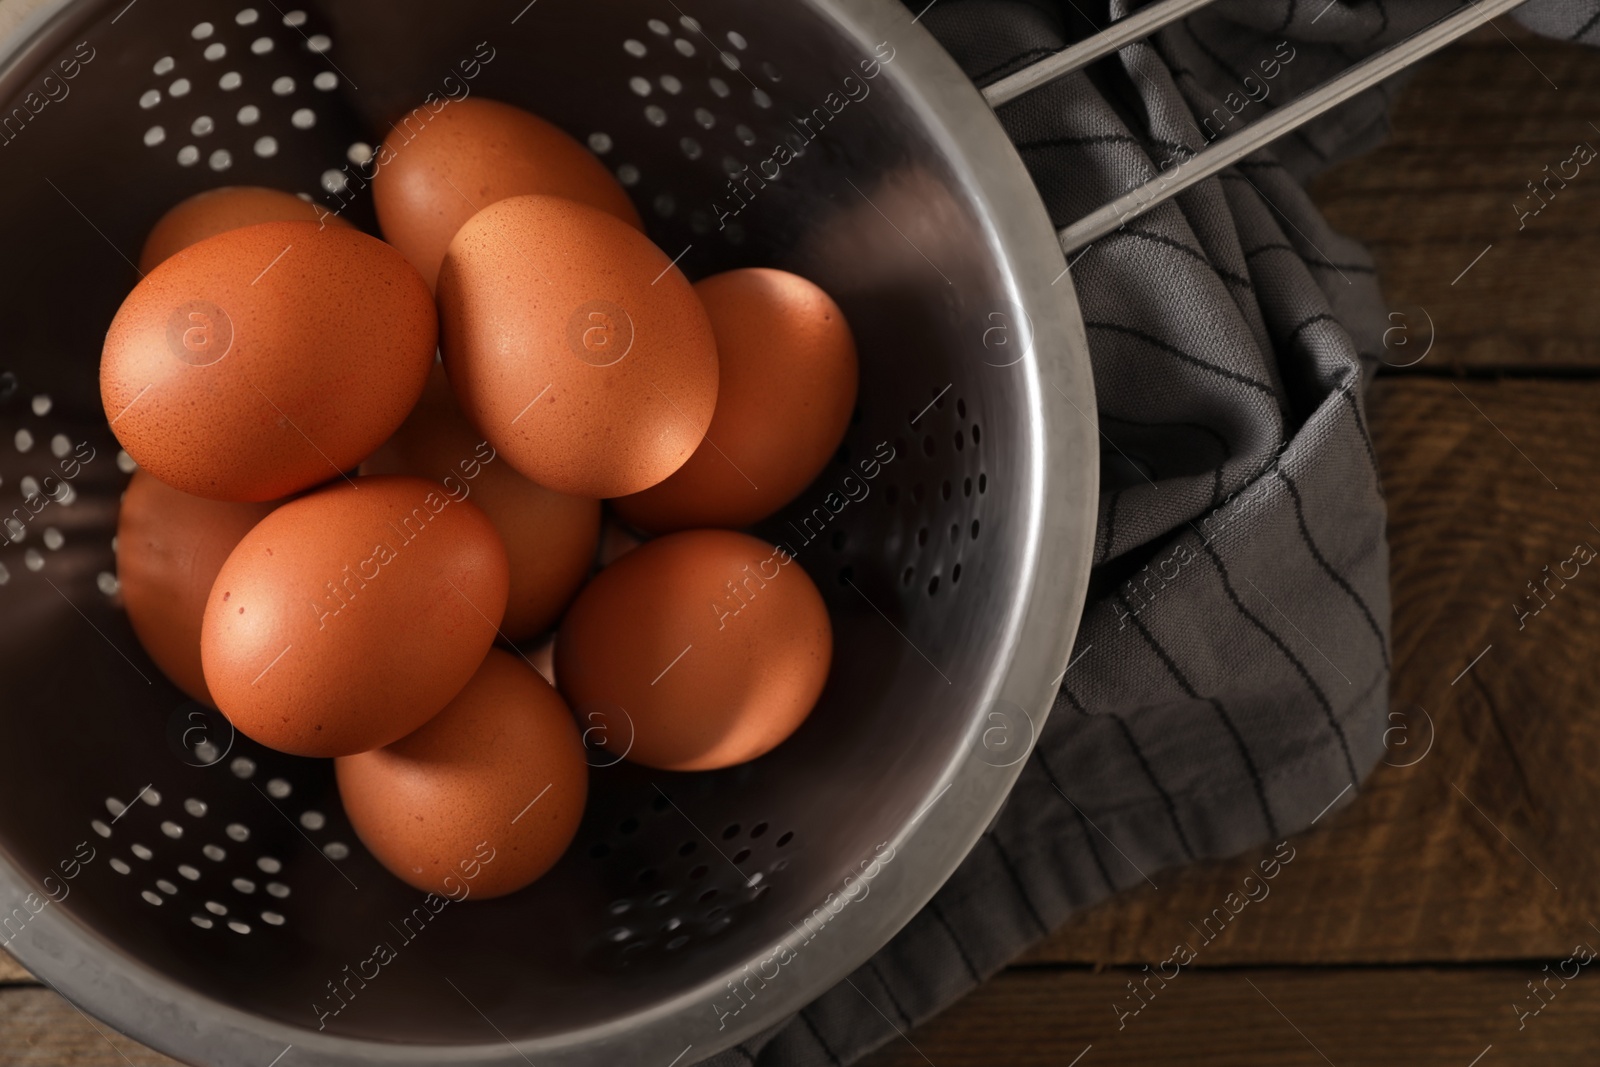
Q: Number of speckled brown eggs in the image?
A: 10